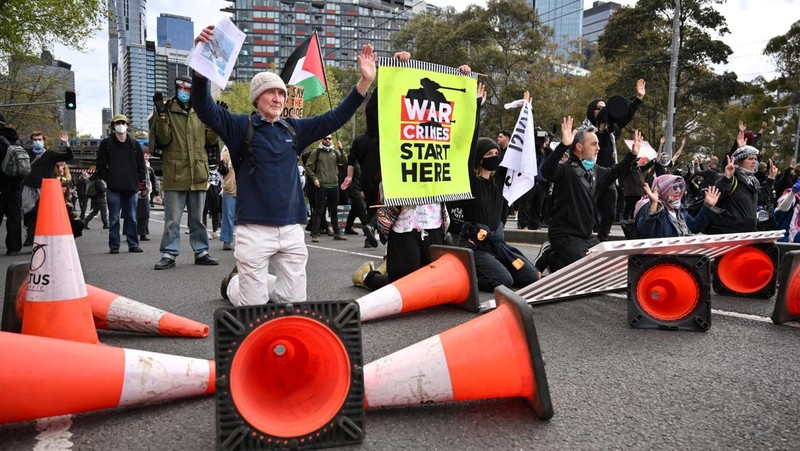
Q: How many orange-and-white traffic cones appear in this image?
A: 9